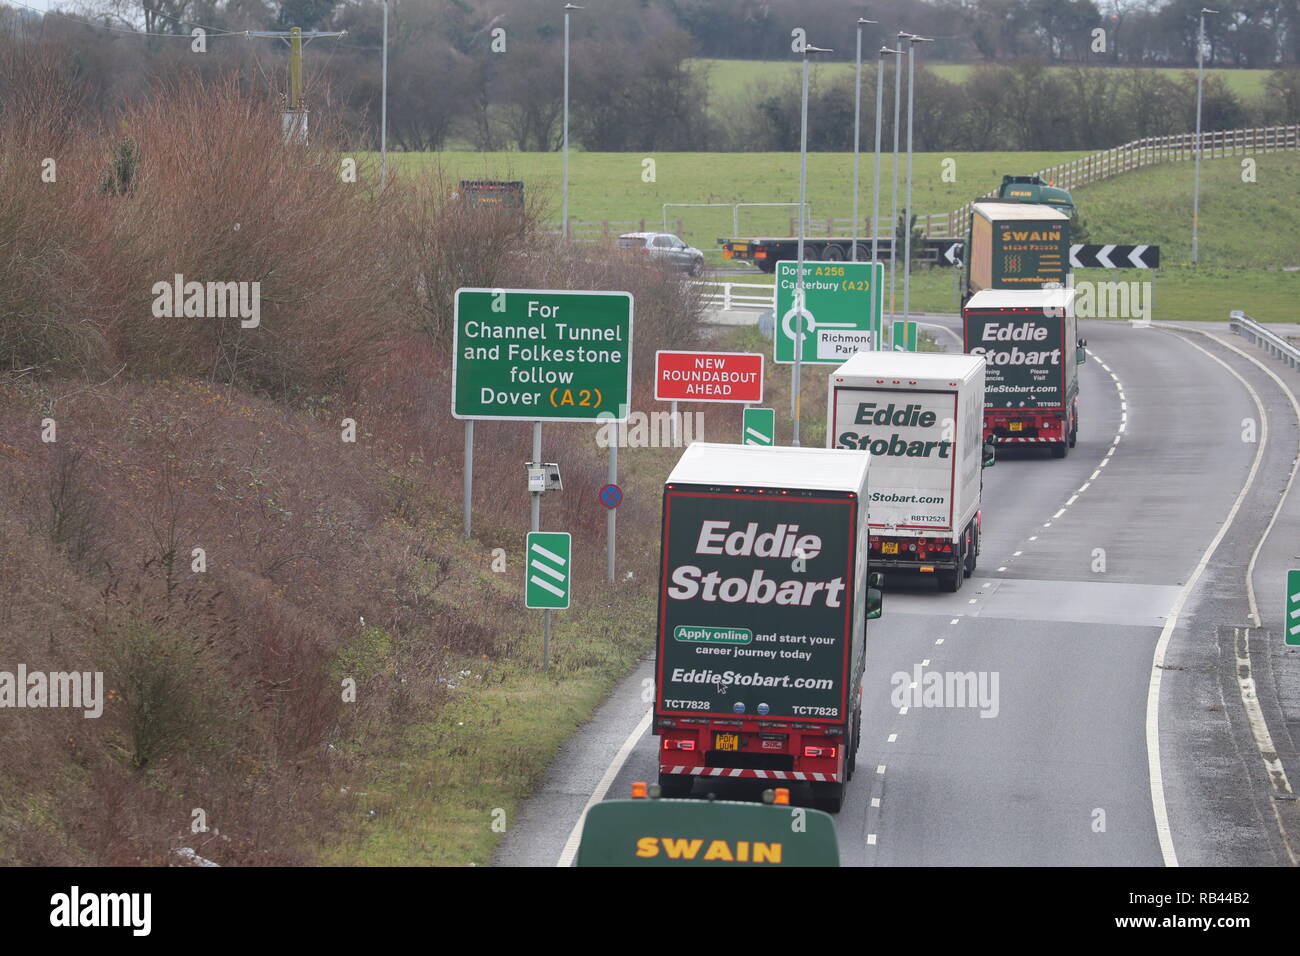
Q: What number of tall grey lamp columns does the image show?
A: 8